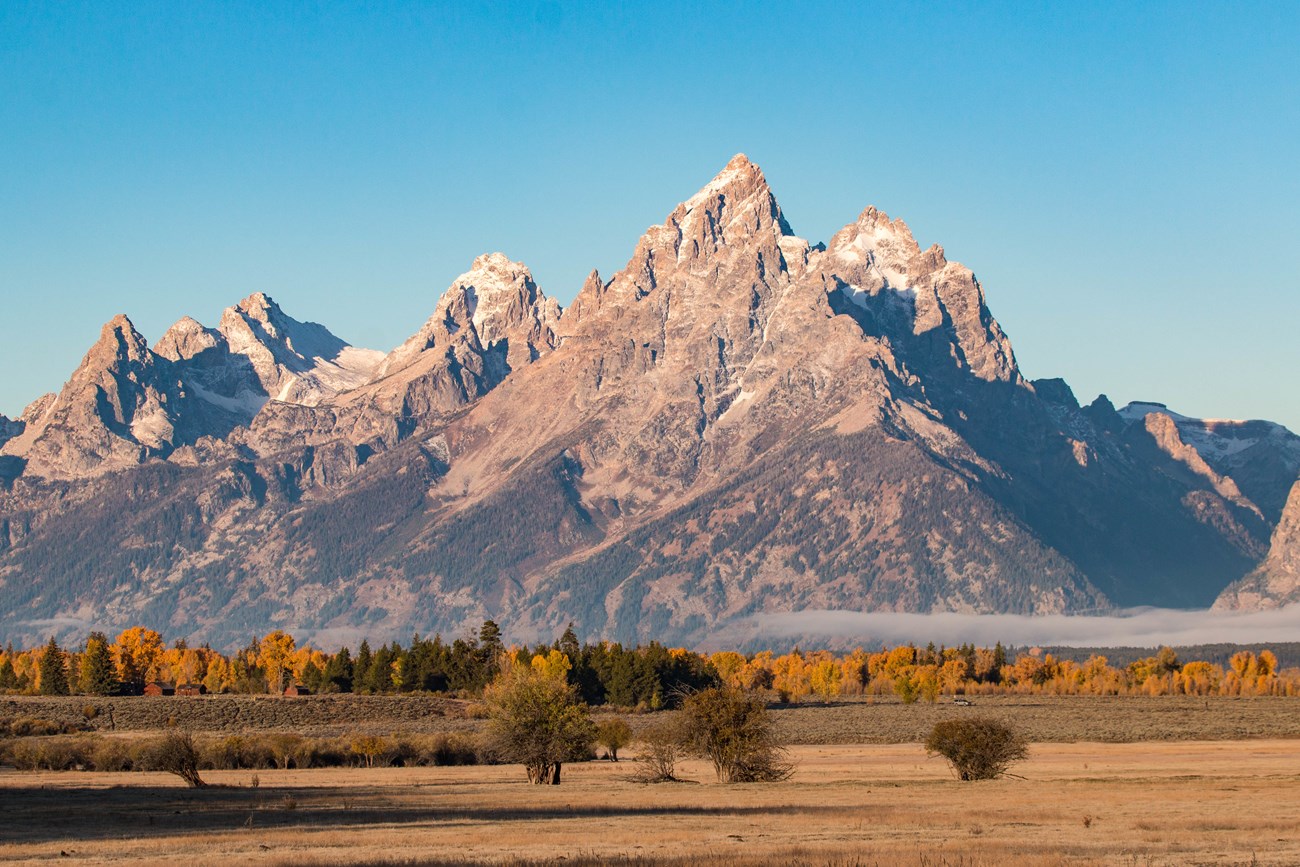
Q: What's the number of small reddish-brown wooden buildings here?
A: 3